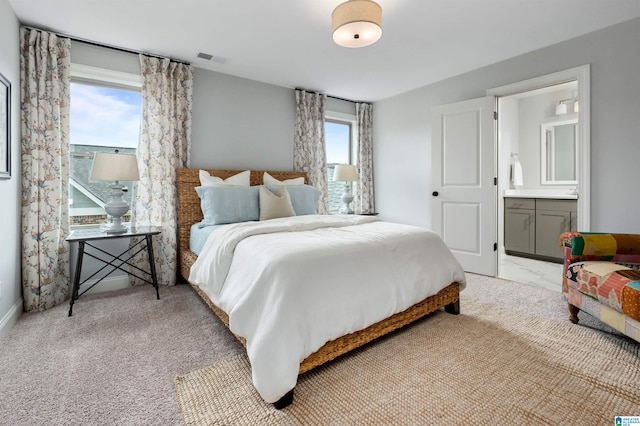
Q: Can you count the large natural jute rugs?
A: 1